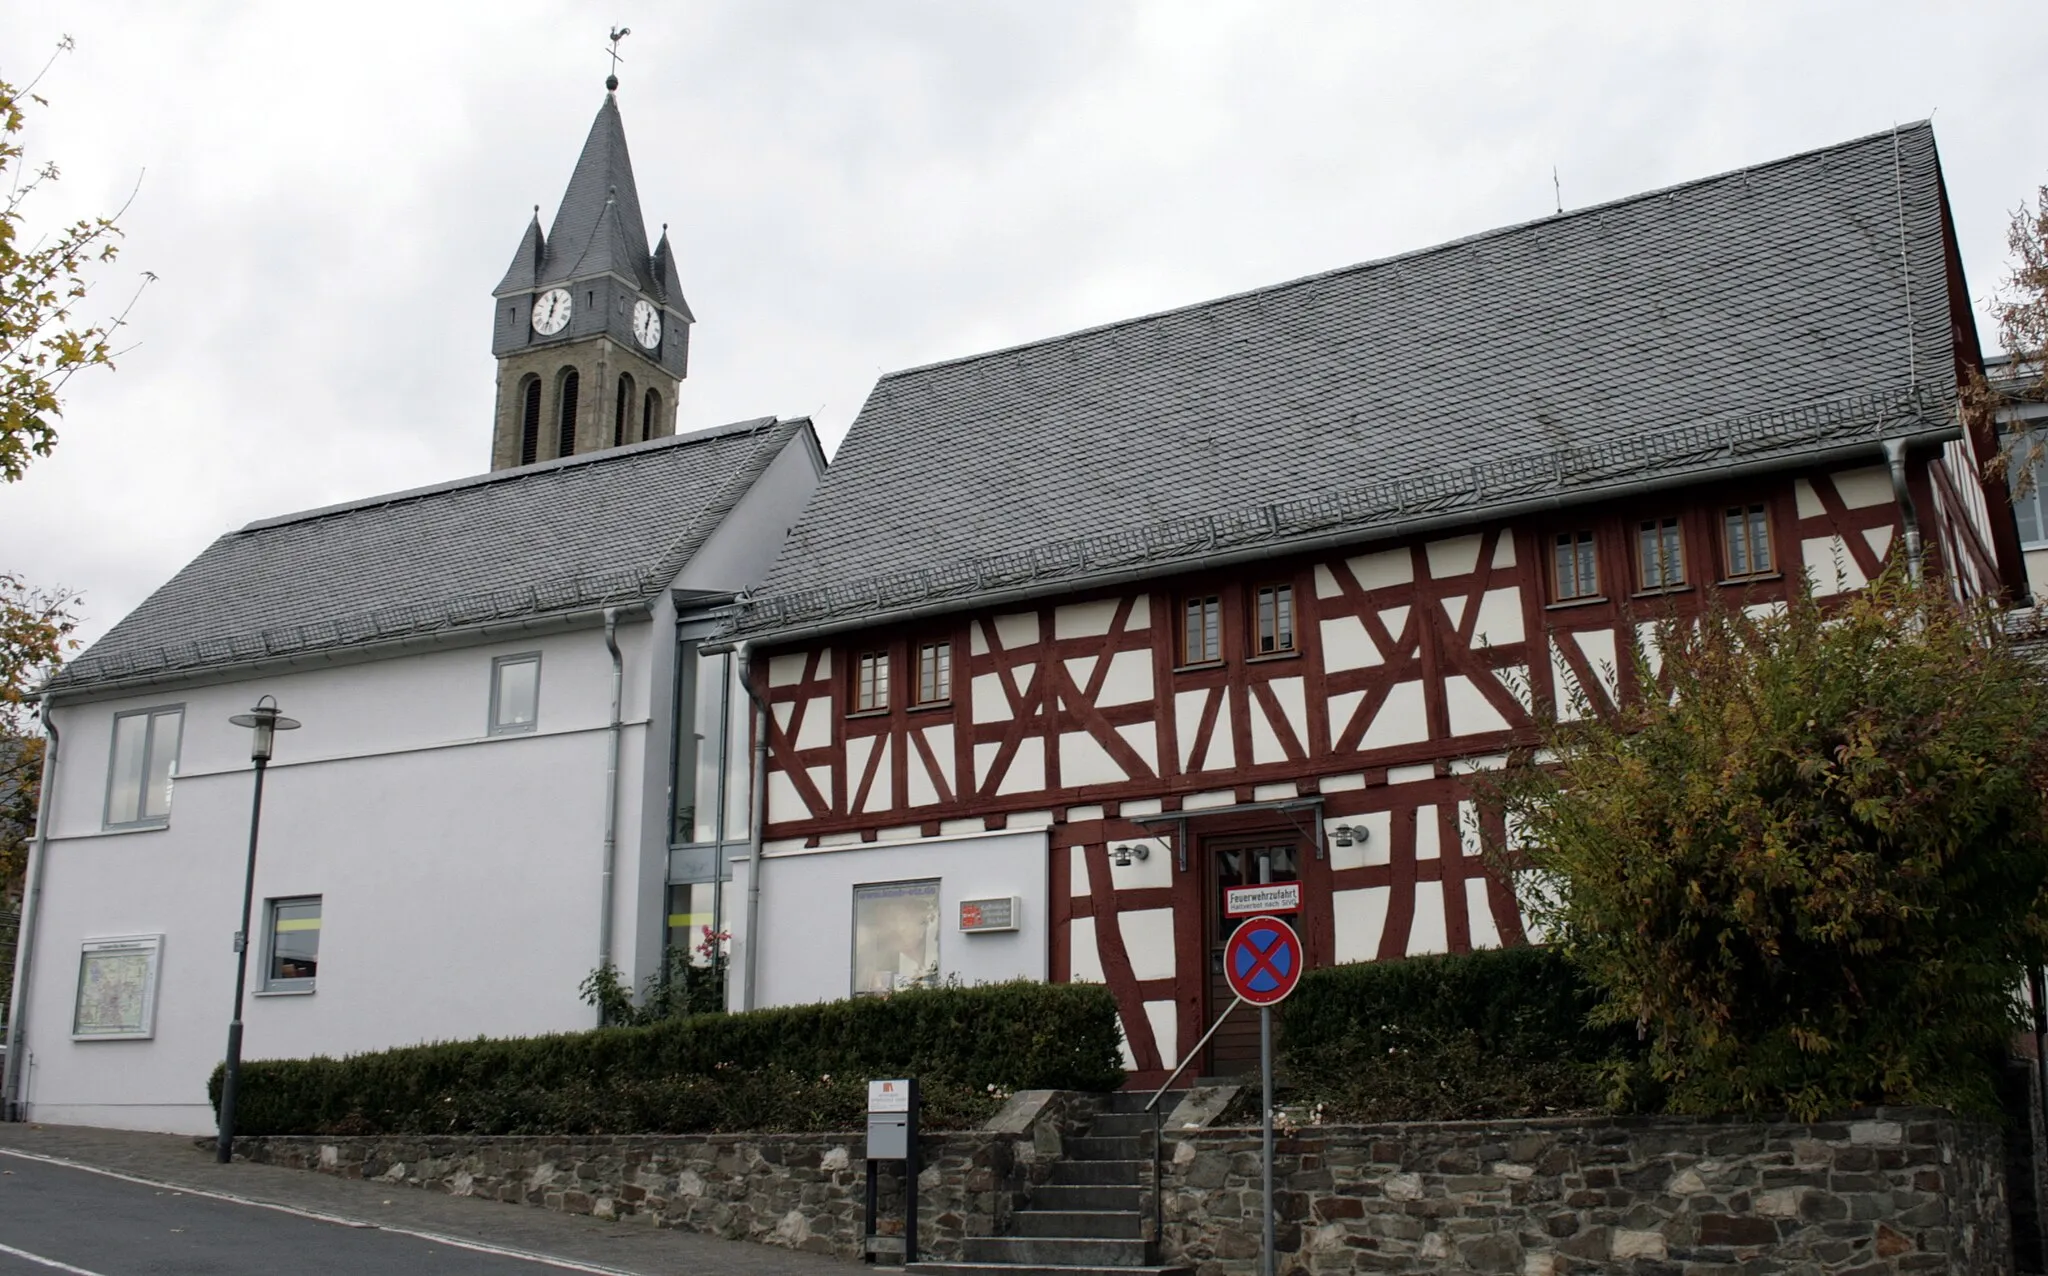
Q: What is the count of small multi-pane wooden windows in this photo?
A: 7